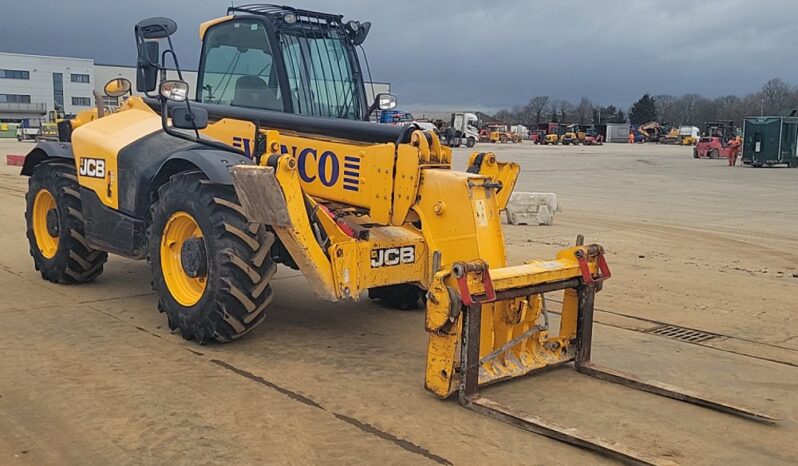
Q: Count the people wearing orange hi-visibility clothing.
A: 2